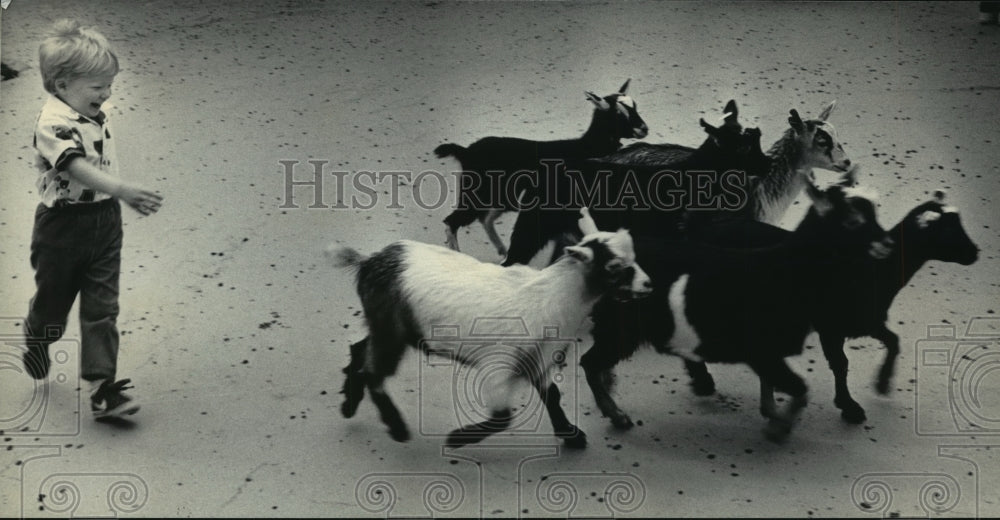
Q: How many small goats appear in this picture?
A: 6